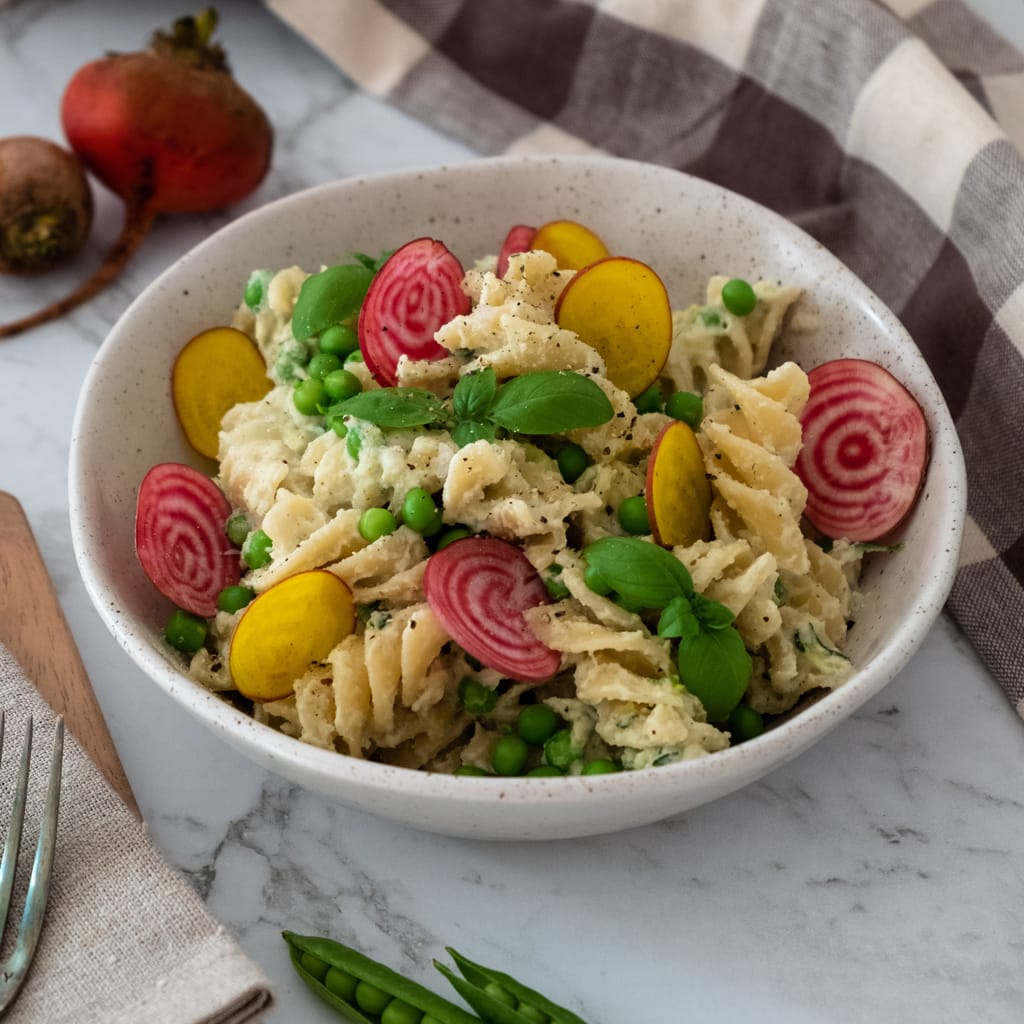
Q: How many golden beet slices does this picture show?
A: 5